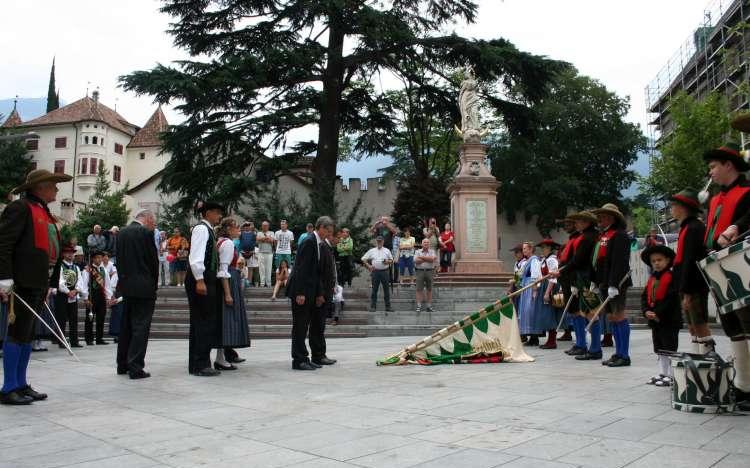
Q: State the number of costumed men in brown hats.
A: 4